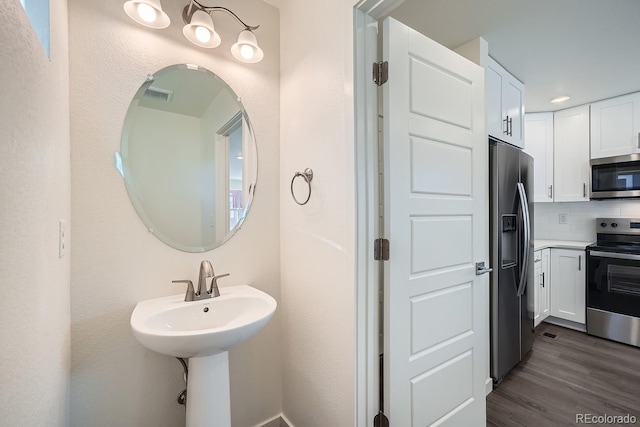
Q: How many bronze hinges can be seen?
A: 3